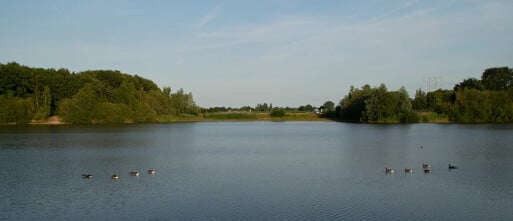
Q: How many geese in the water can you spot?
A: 9